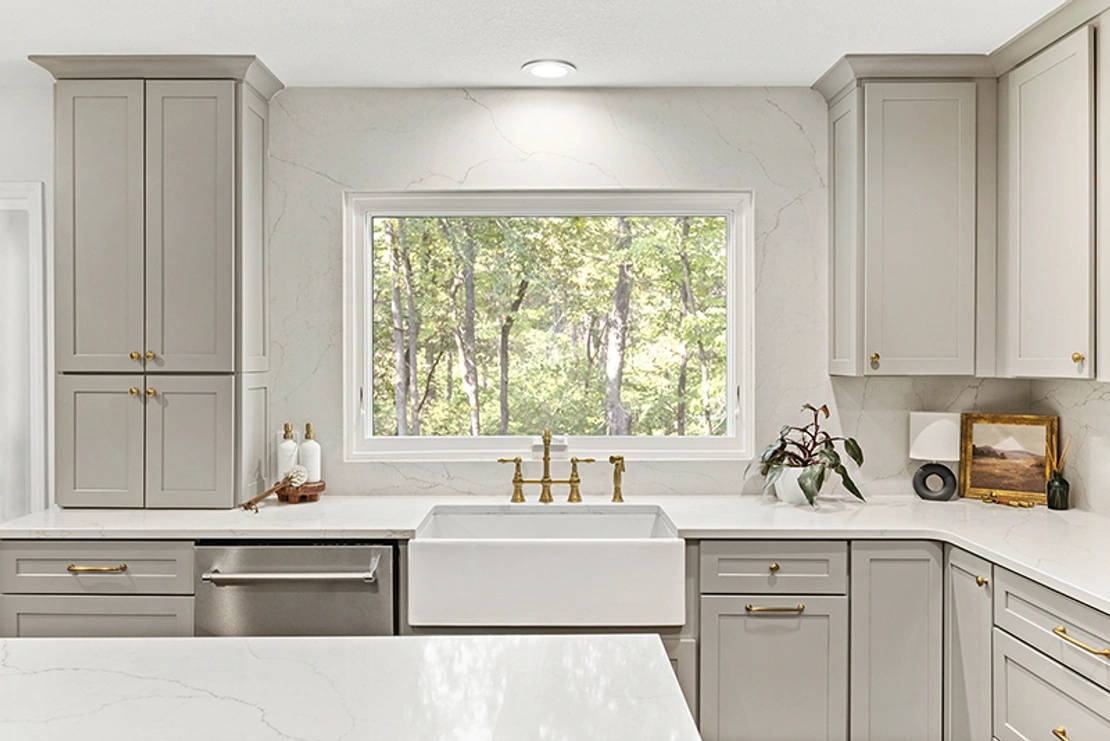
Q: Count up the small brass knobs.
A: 8